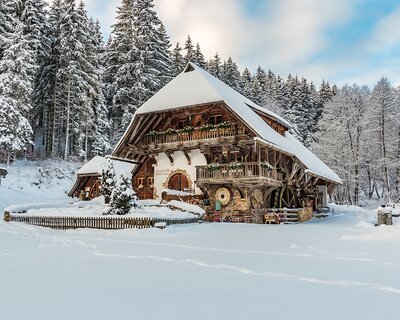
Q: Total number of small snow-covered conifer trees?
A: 2